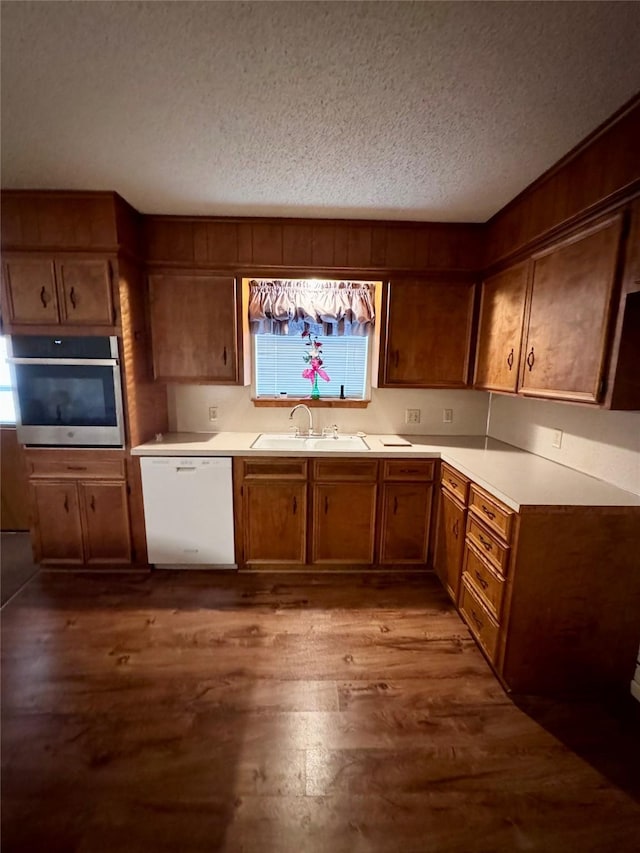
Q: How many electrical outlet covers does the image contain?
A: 4